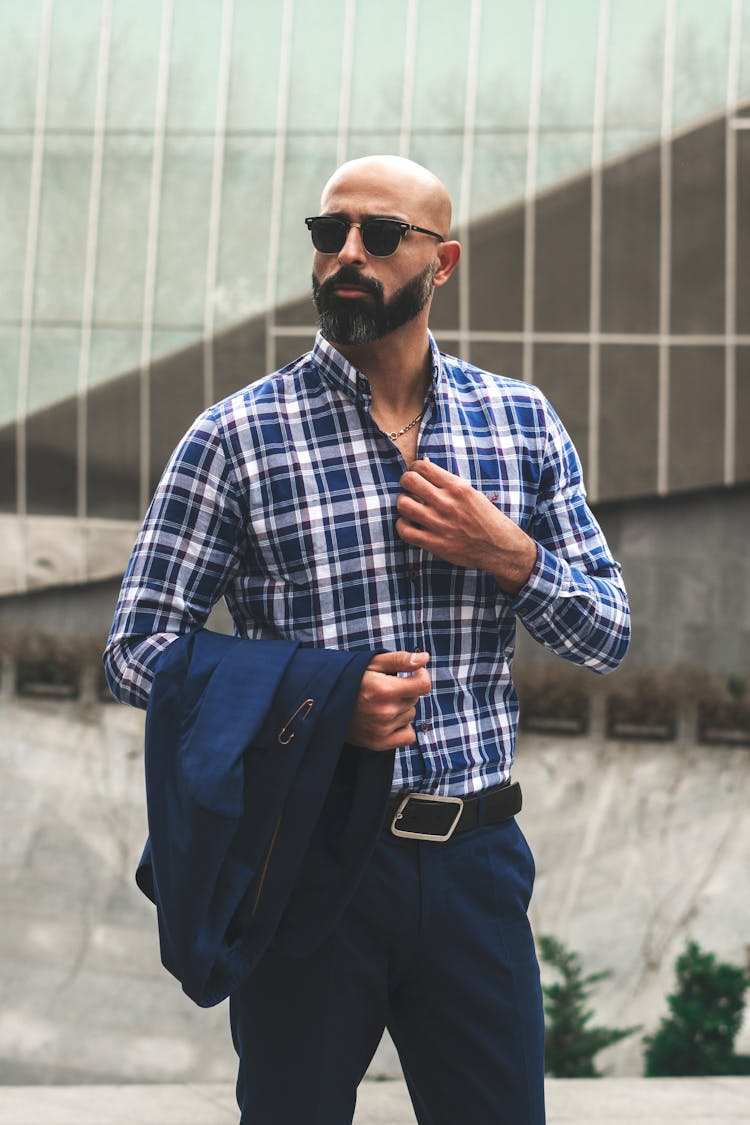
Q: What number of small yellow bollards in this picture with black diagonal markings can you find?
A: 0